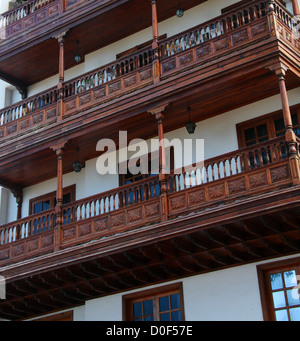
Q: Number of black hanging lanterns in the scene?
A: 4